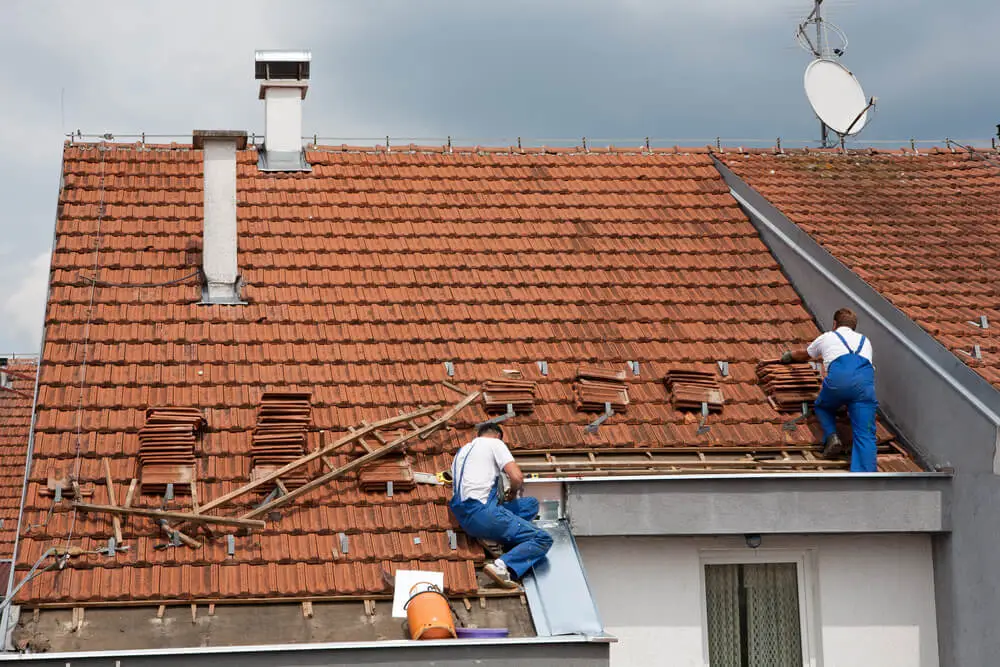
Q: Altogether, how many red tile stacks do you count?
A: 7